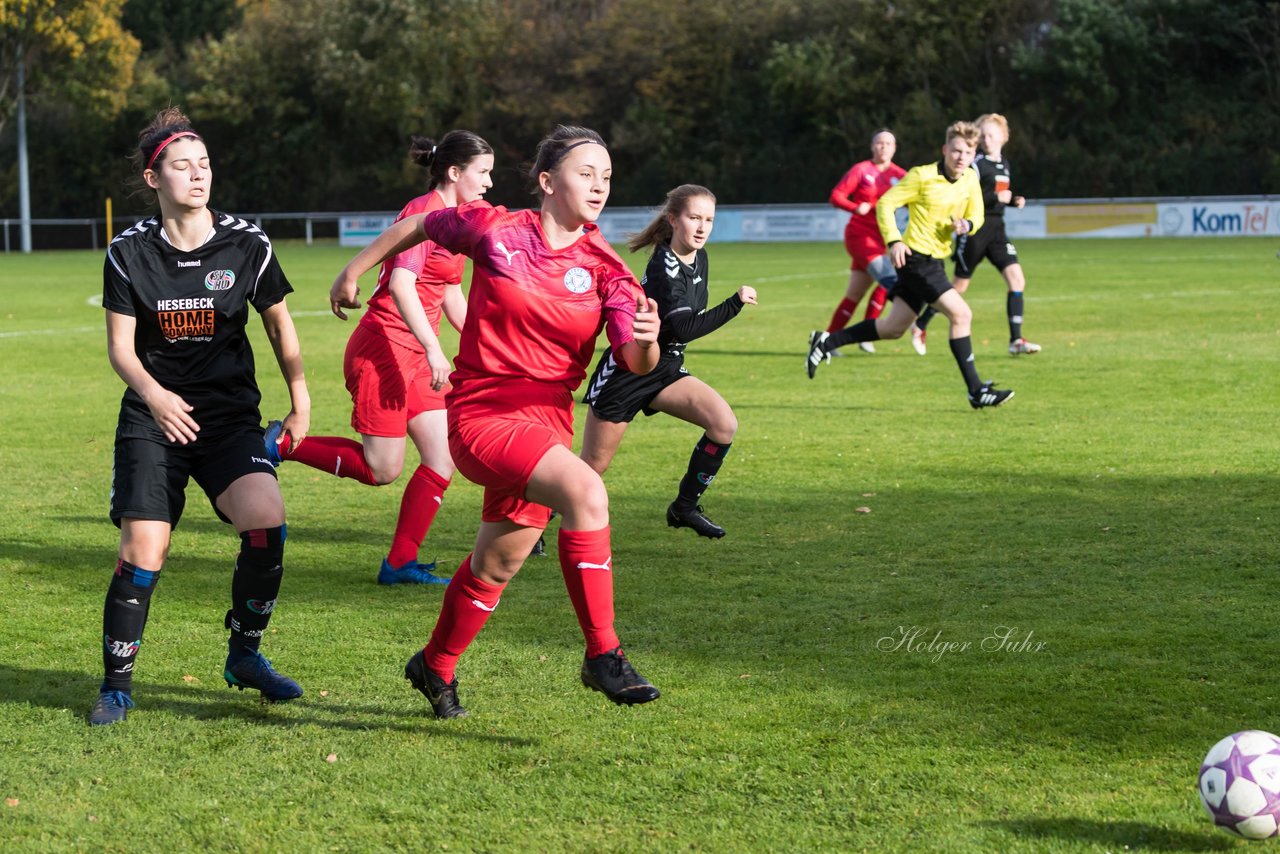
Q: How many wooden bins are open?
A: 0